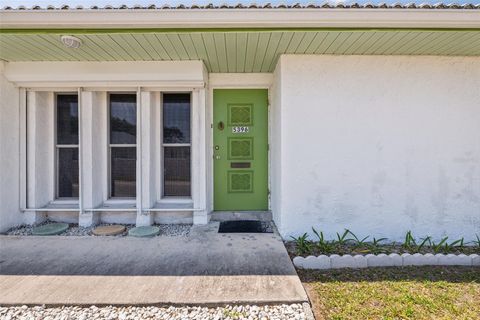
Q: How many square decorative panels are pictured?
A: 3